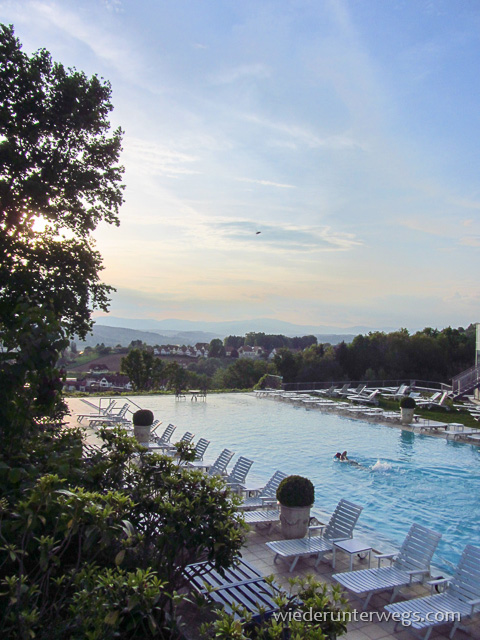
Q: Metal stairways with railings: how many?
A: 1